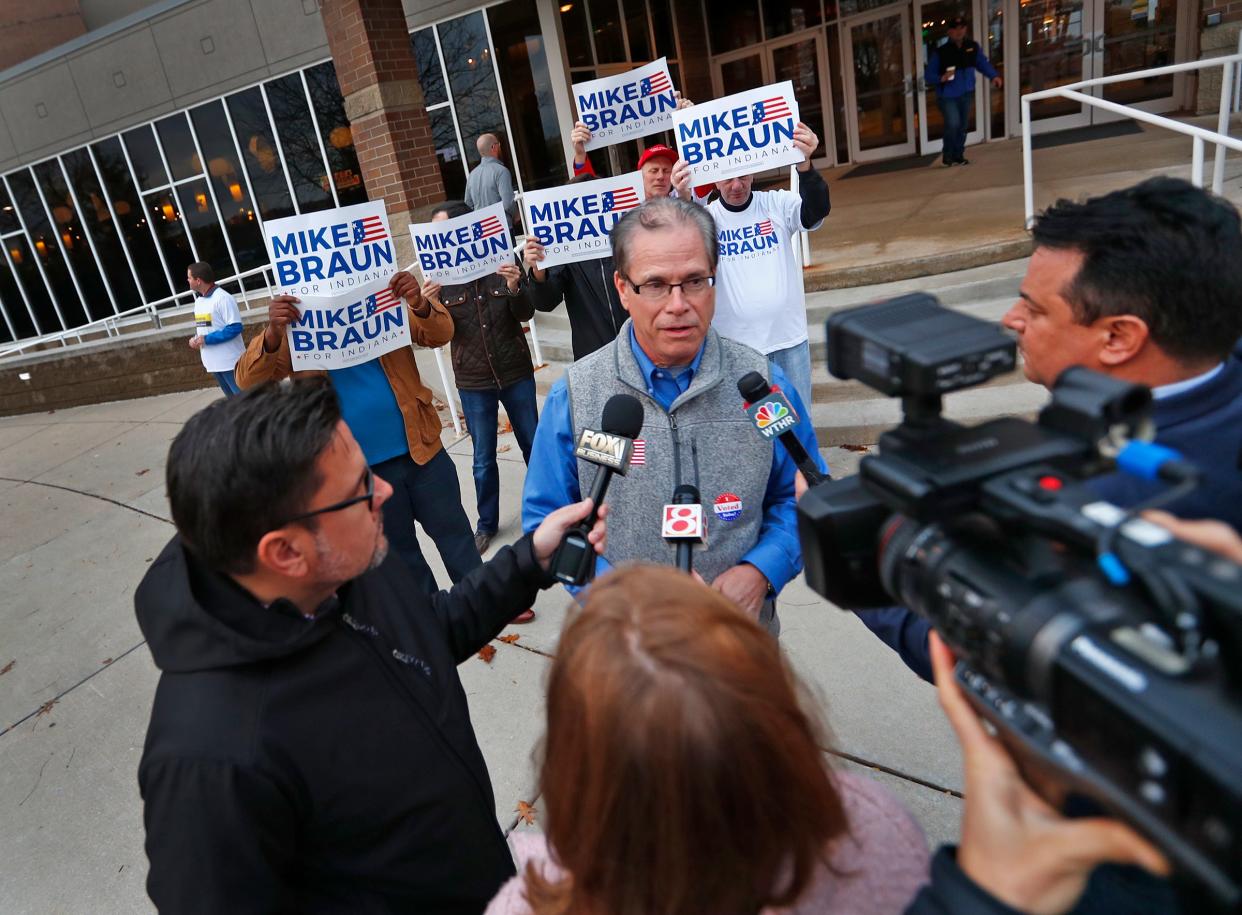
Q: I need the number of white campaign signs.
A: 6